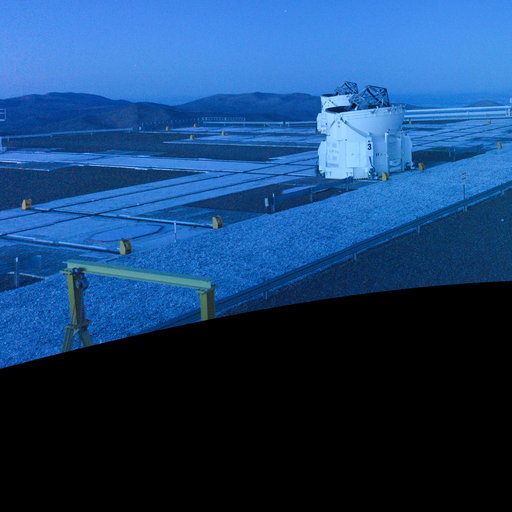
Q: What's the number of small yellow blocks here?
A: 12